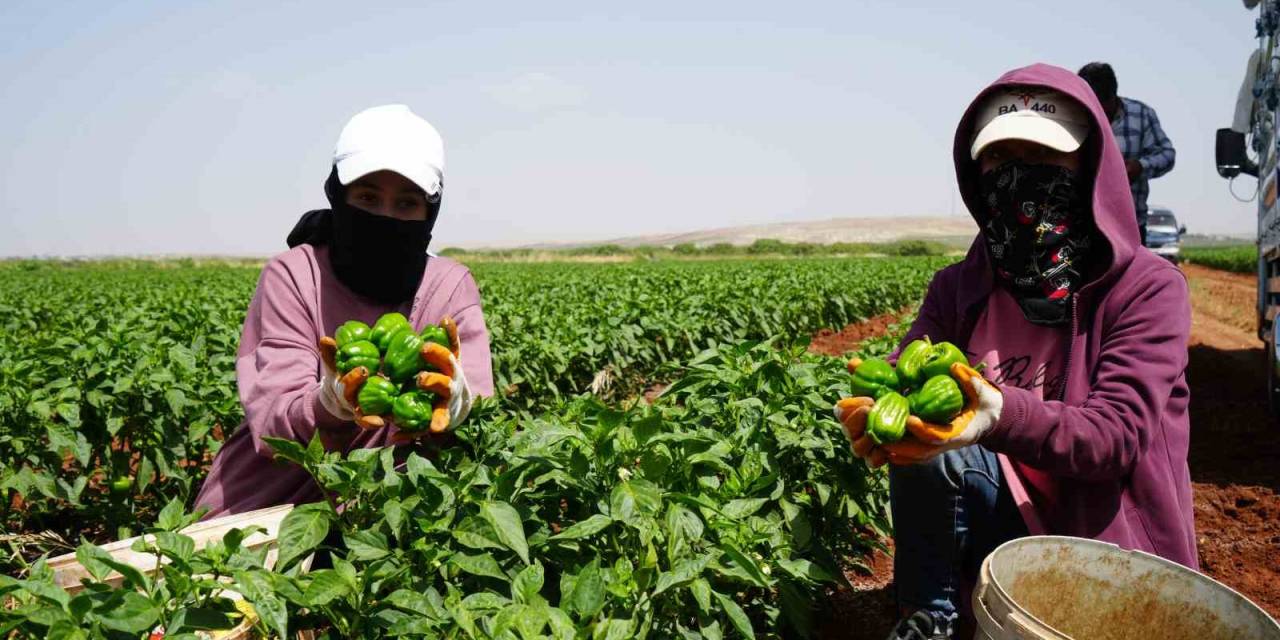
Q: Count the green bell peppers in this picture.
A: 12